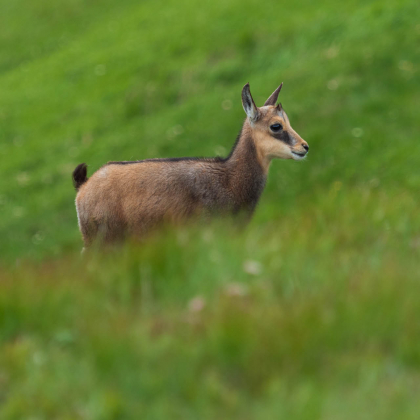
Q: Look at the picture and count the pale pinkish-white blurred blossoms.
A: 3